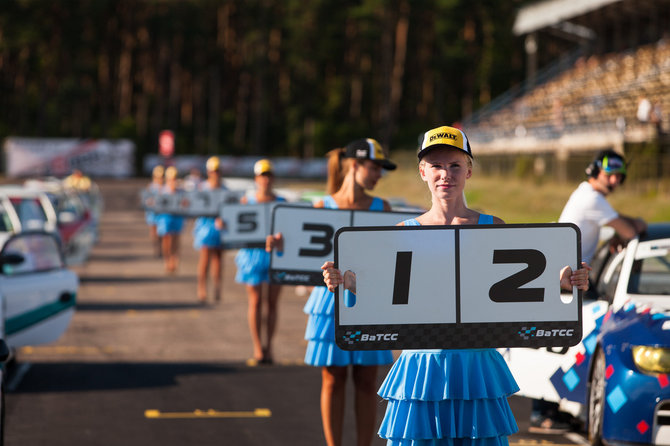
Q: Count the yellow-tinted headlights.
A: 1